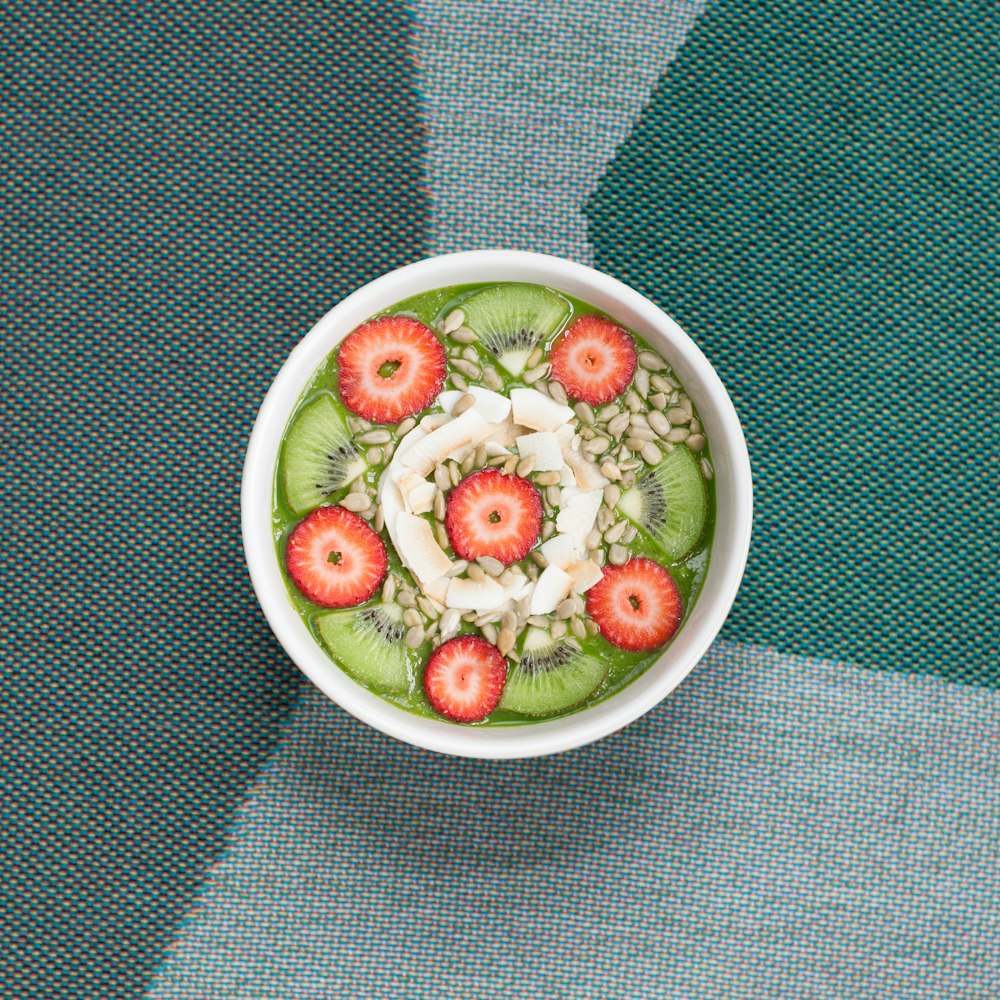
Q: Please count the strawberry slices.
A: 6